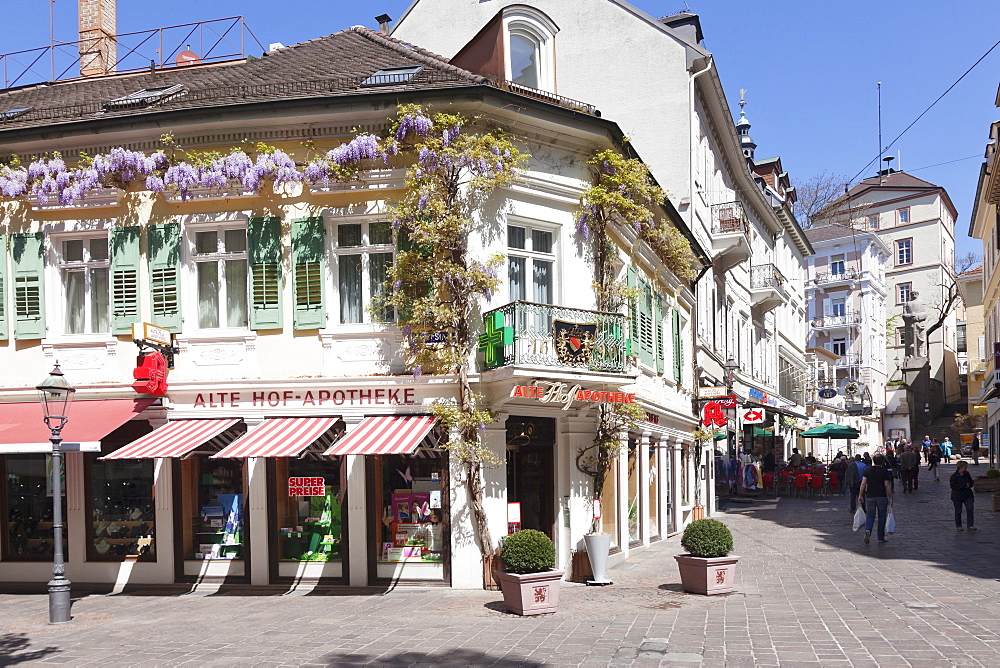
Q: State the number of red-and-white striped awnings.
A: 3